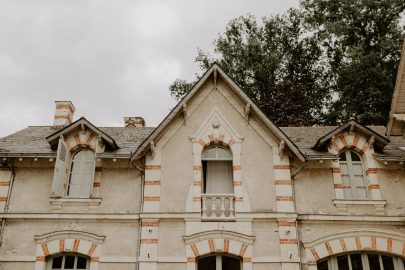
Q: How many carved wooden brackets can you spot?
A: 11